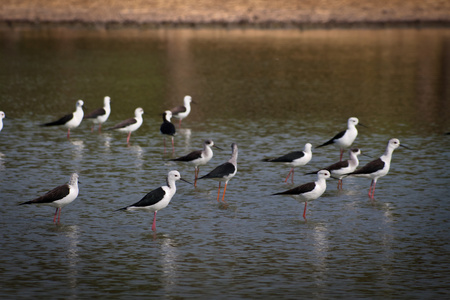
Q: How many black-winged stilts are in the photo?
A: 15